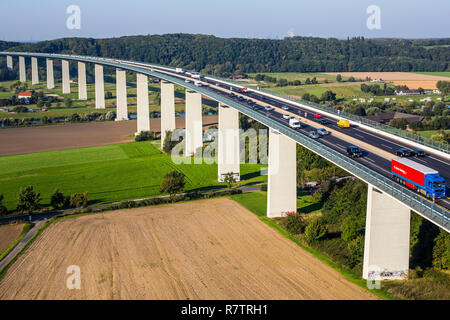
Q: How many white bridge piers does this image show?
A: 14